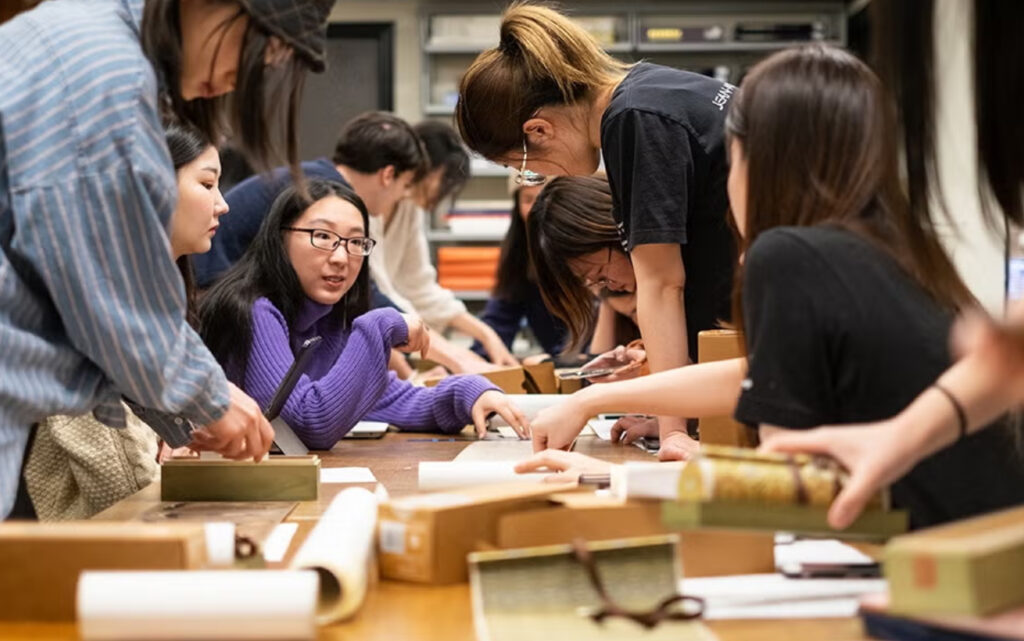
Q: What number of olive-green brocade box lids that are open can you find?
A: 1